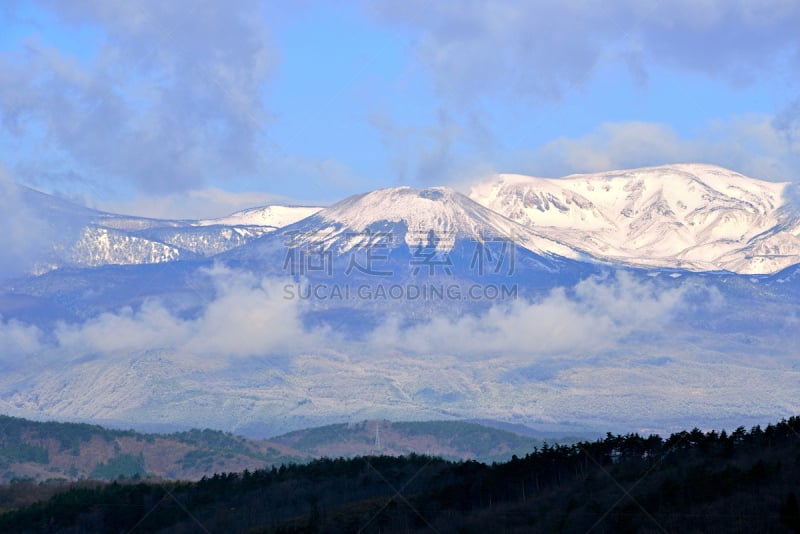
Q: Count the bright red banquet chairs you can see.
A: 0